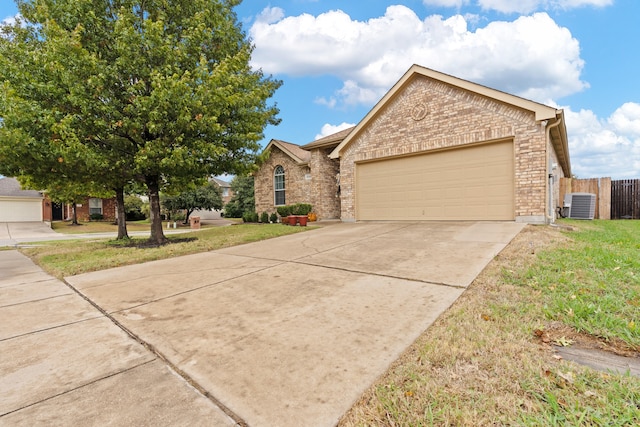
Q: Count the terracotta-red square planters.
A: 2